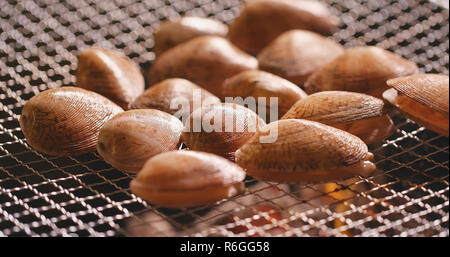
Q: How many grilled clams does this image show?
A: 15